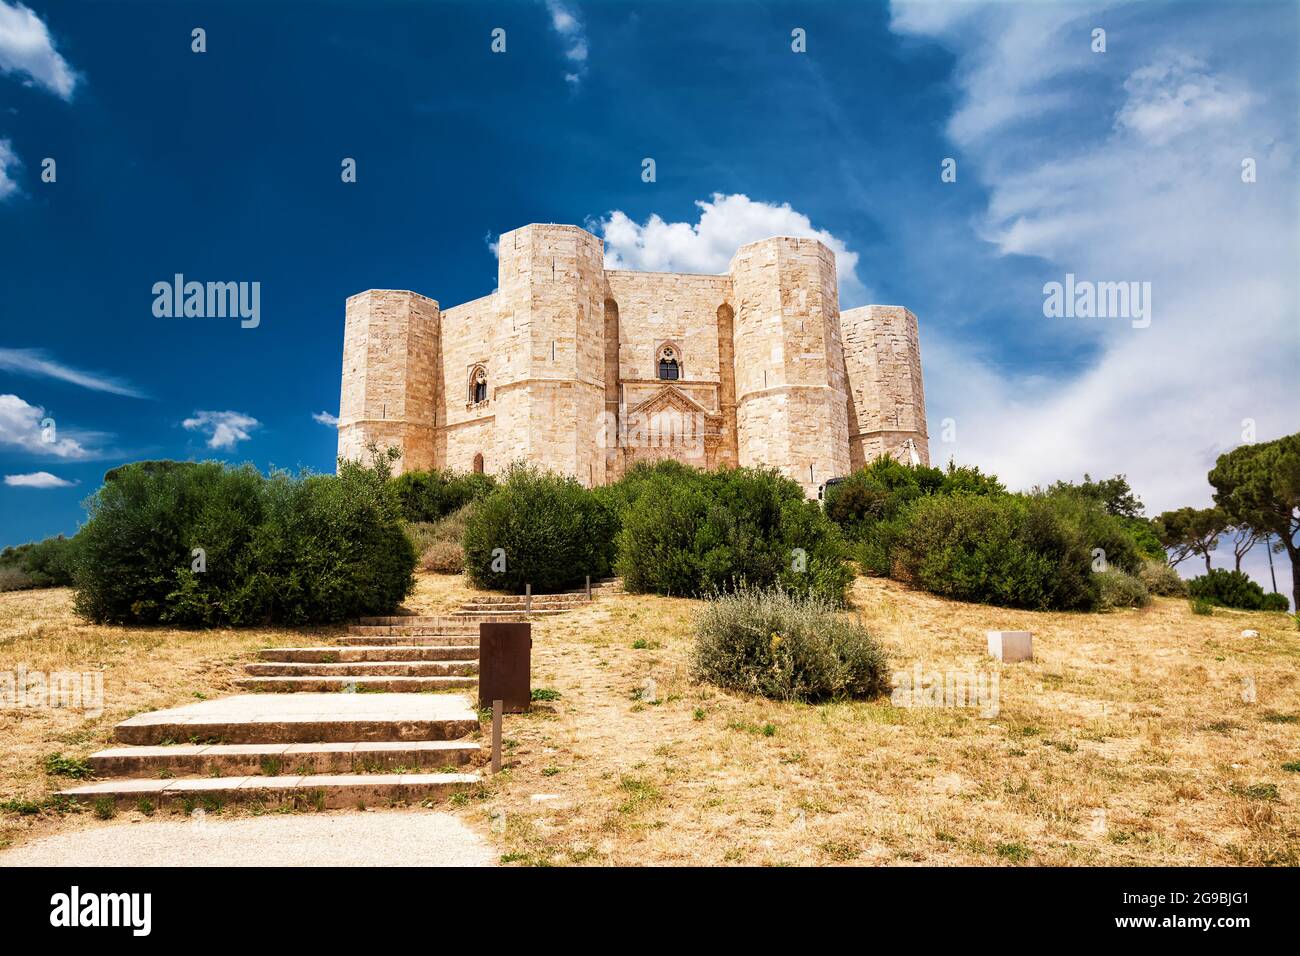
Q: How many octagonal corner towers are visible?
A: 4